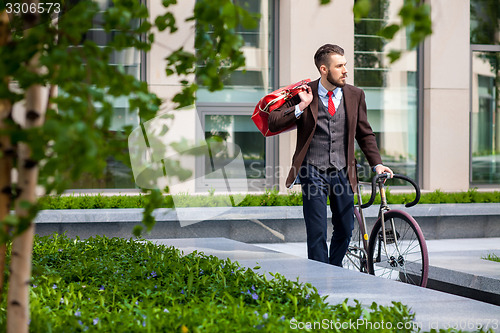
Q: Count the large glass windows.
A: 4